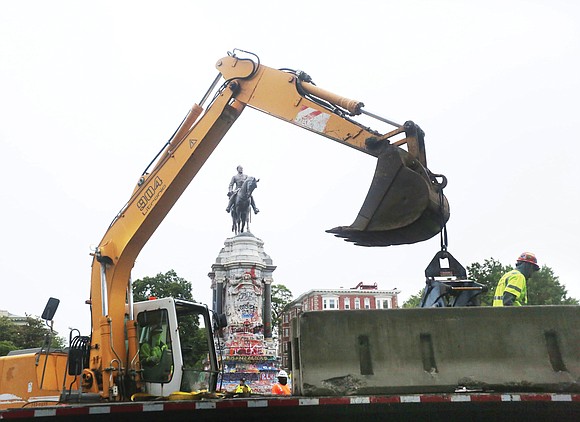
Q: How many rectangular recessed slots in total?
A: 3